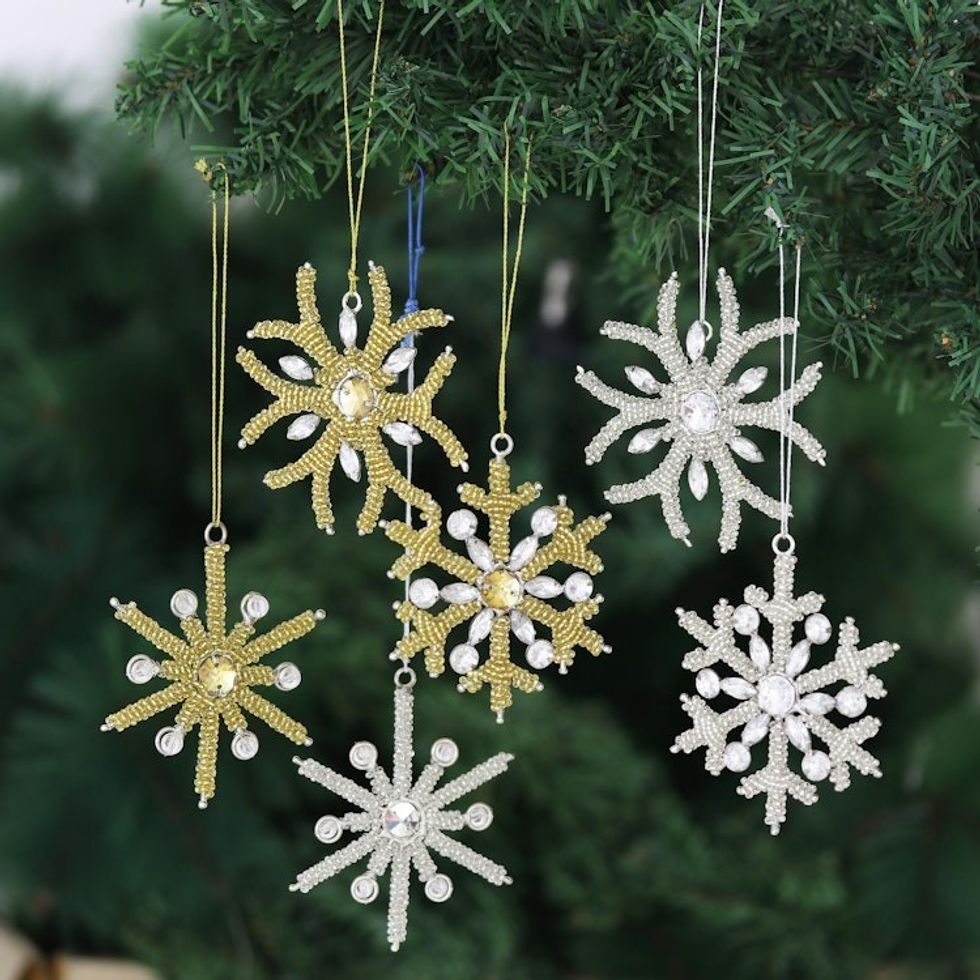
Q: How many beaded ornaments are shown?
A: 6